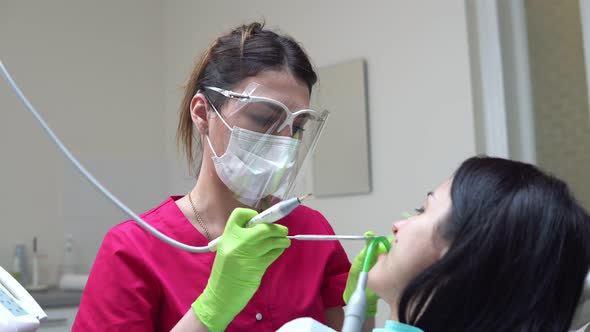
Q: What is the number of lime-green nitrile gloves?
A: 2